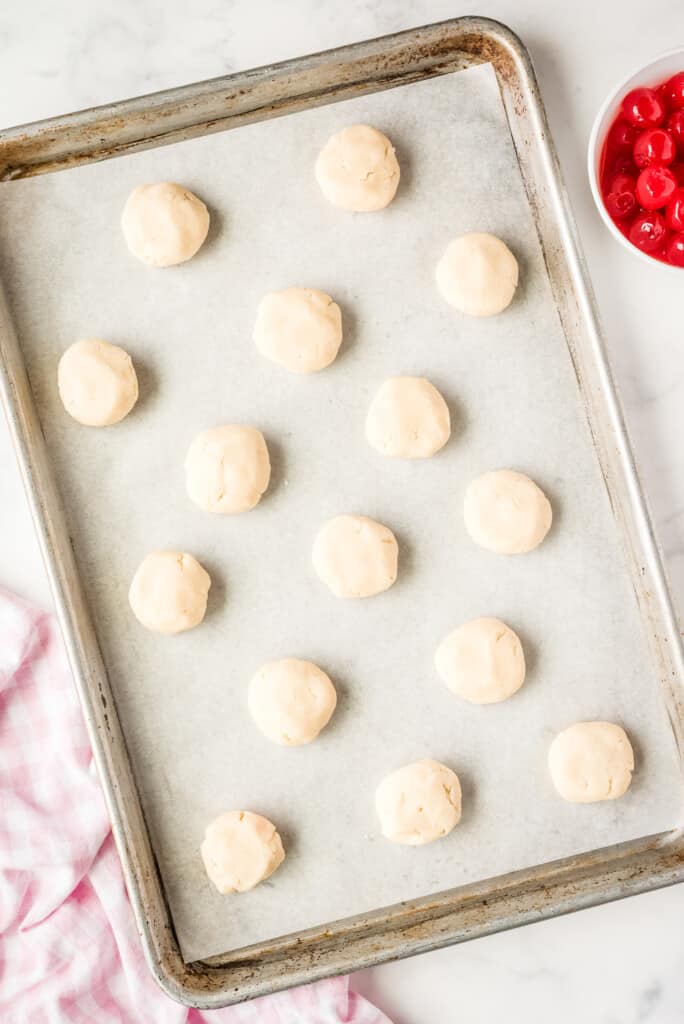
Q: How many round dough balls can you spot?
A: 15